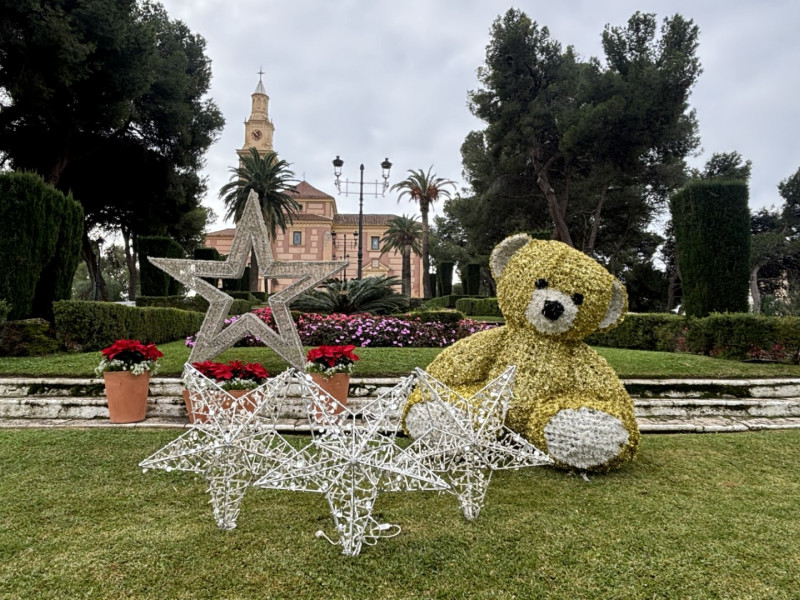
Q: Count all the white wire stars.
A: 3